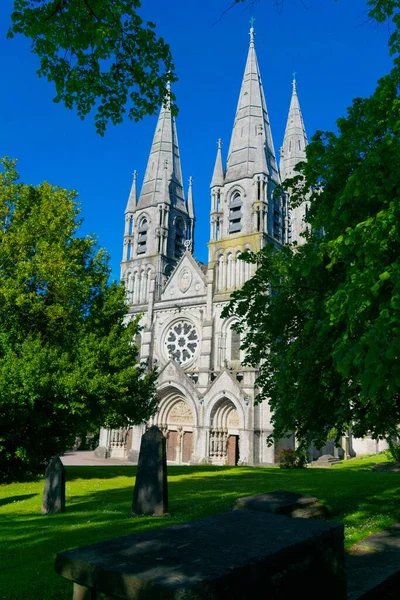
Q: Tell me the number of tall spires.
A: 3